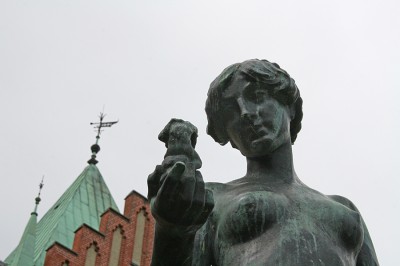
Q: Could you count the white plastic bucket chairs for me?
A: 0